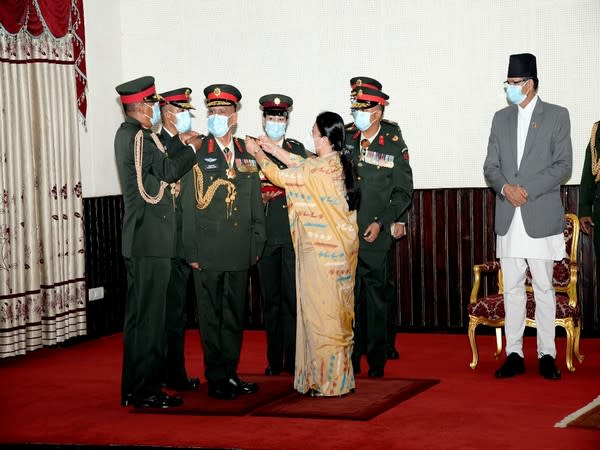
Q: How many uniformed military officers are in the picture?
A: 7